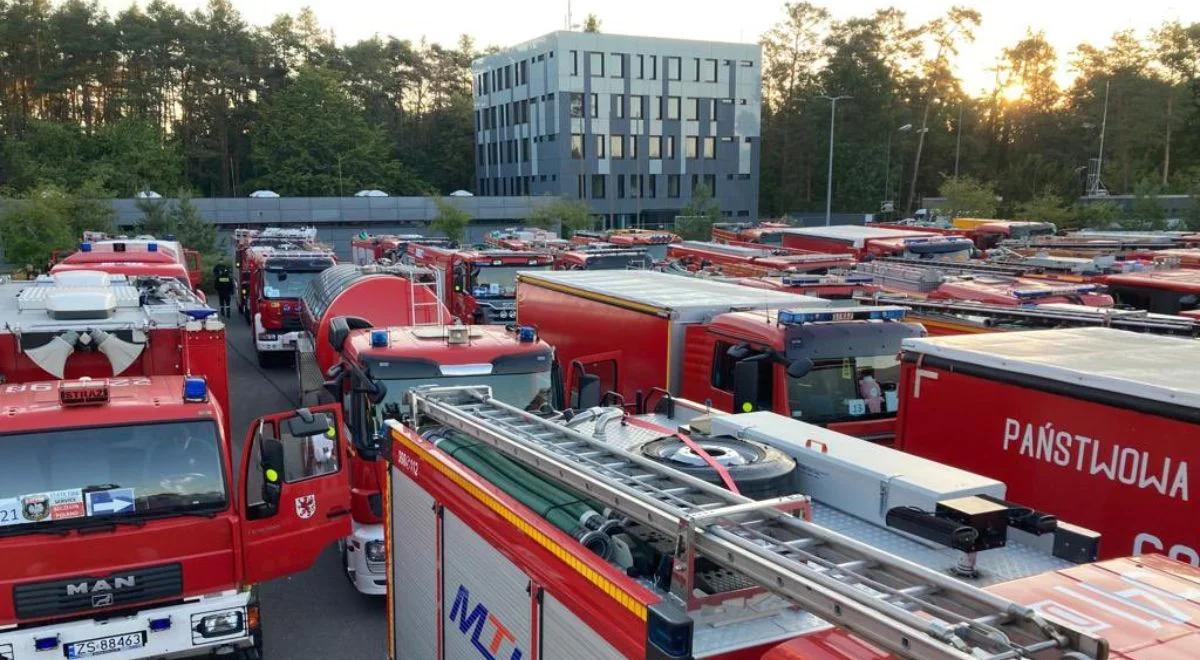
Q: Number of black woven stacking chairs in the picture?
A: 0